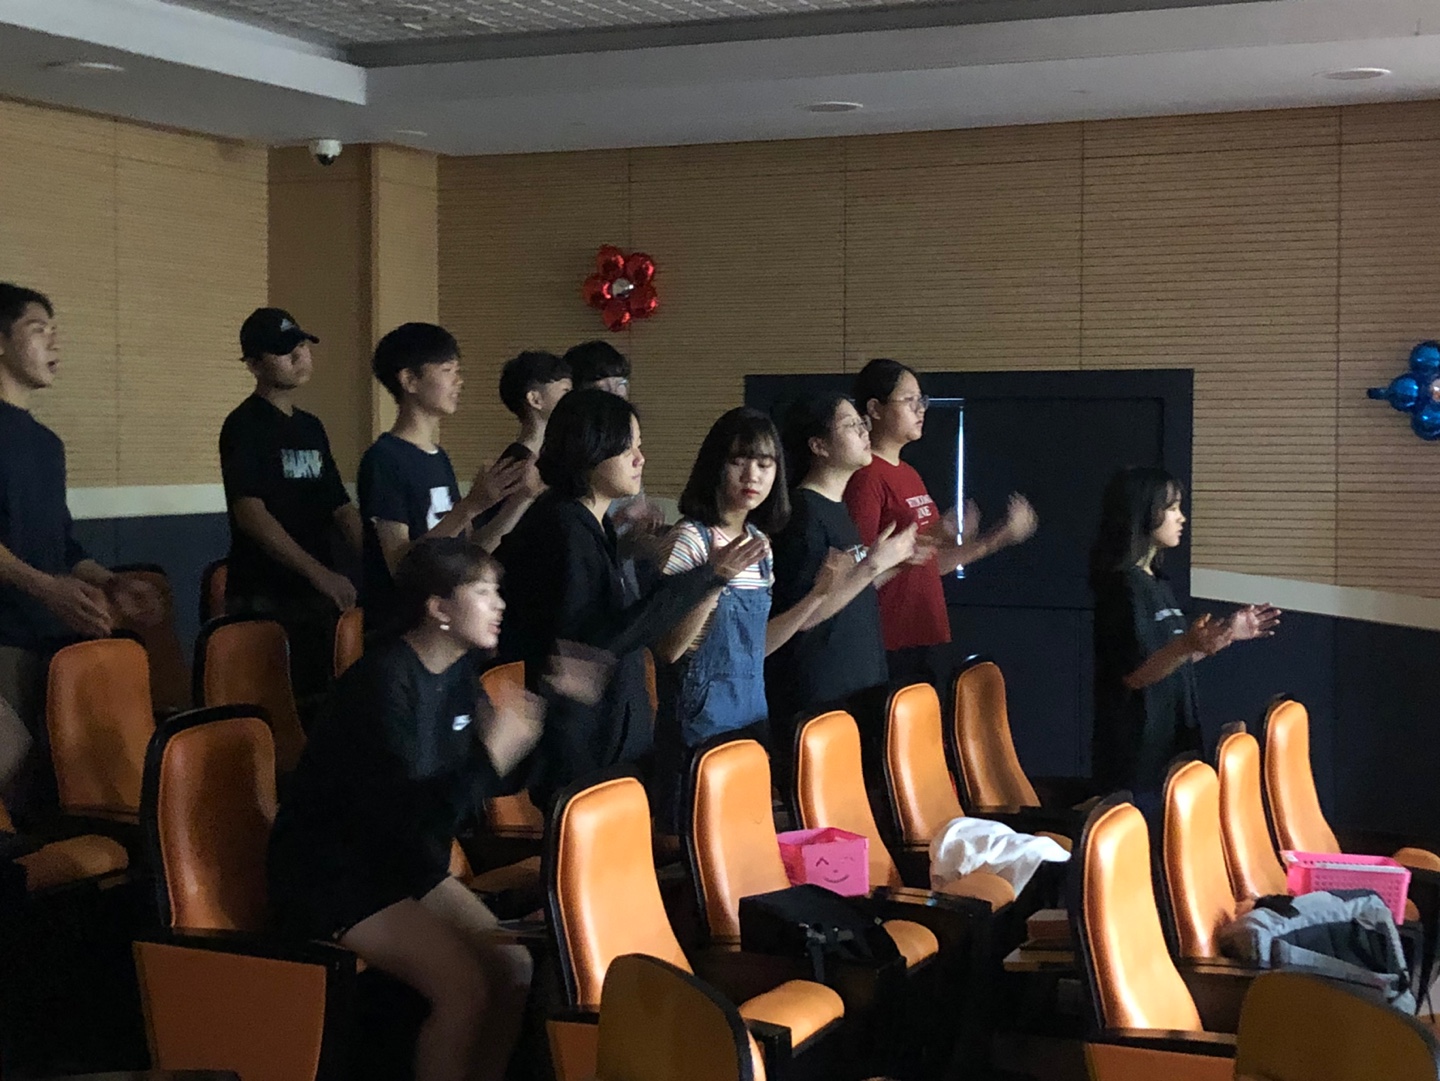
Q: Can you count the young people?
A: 11